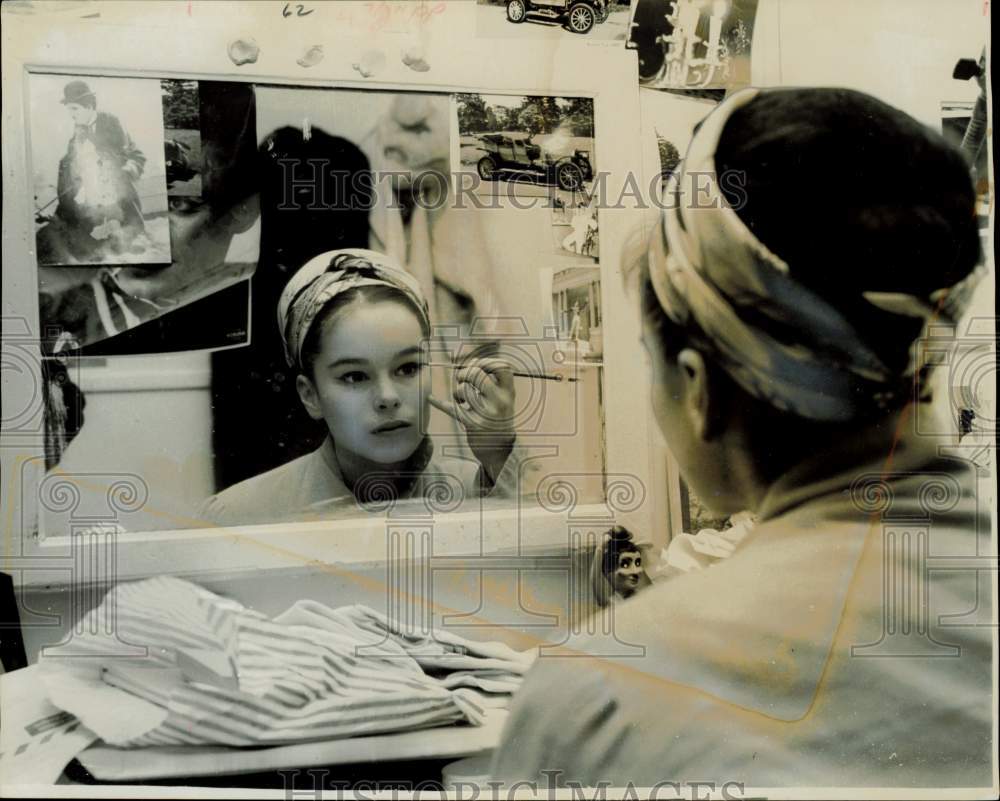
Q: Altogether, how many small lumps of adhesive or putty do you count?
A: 4